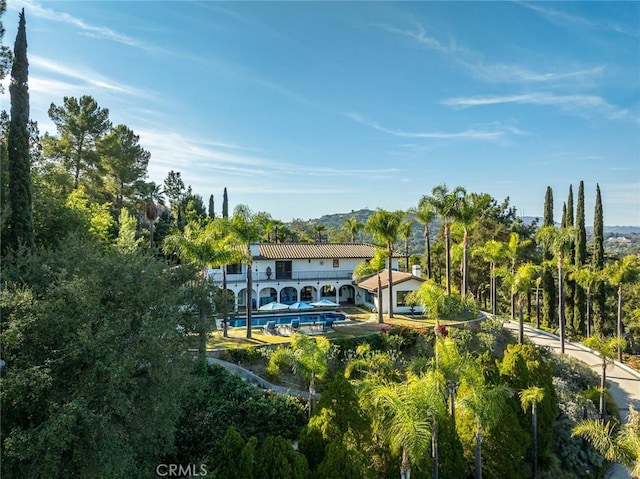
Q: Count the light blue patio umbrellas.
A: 3